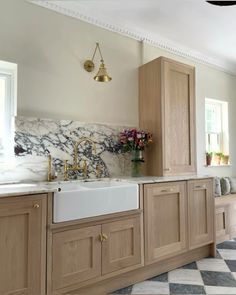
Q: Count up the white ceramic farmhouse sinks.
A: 1